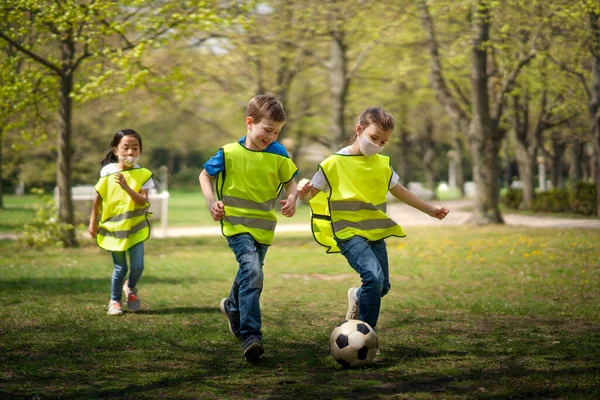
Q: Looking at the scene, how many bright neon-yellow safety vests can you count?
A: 3